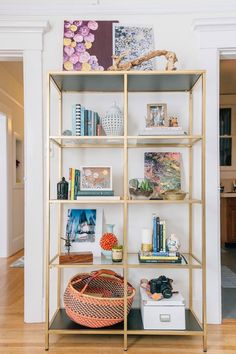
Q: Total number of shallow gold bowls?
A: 1